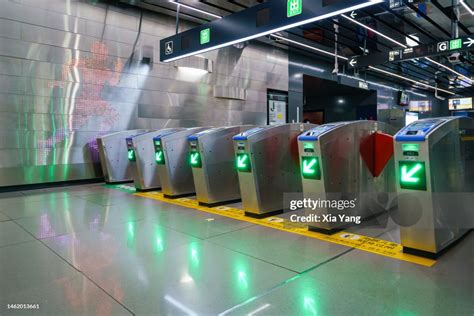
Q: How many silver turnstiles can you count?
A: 7